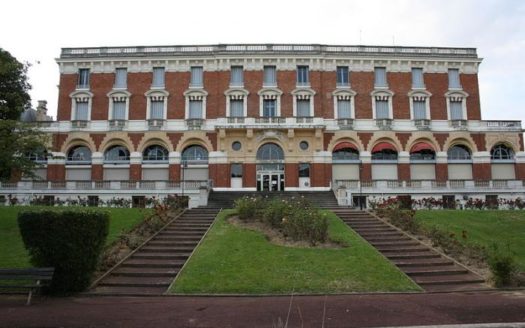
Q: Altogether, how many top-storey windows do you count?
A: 11